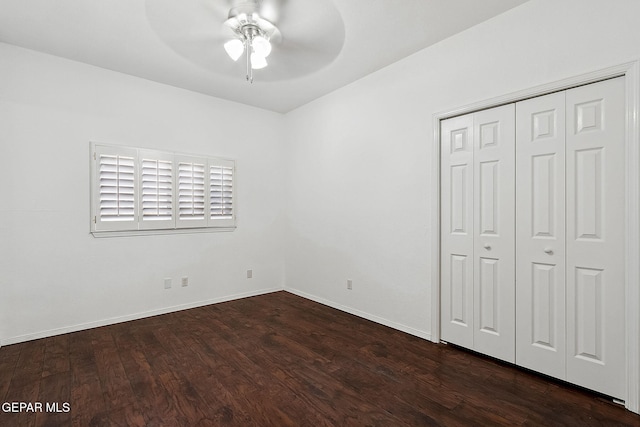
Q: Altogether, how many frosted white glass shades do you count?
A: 3